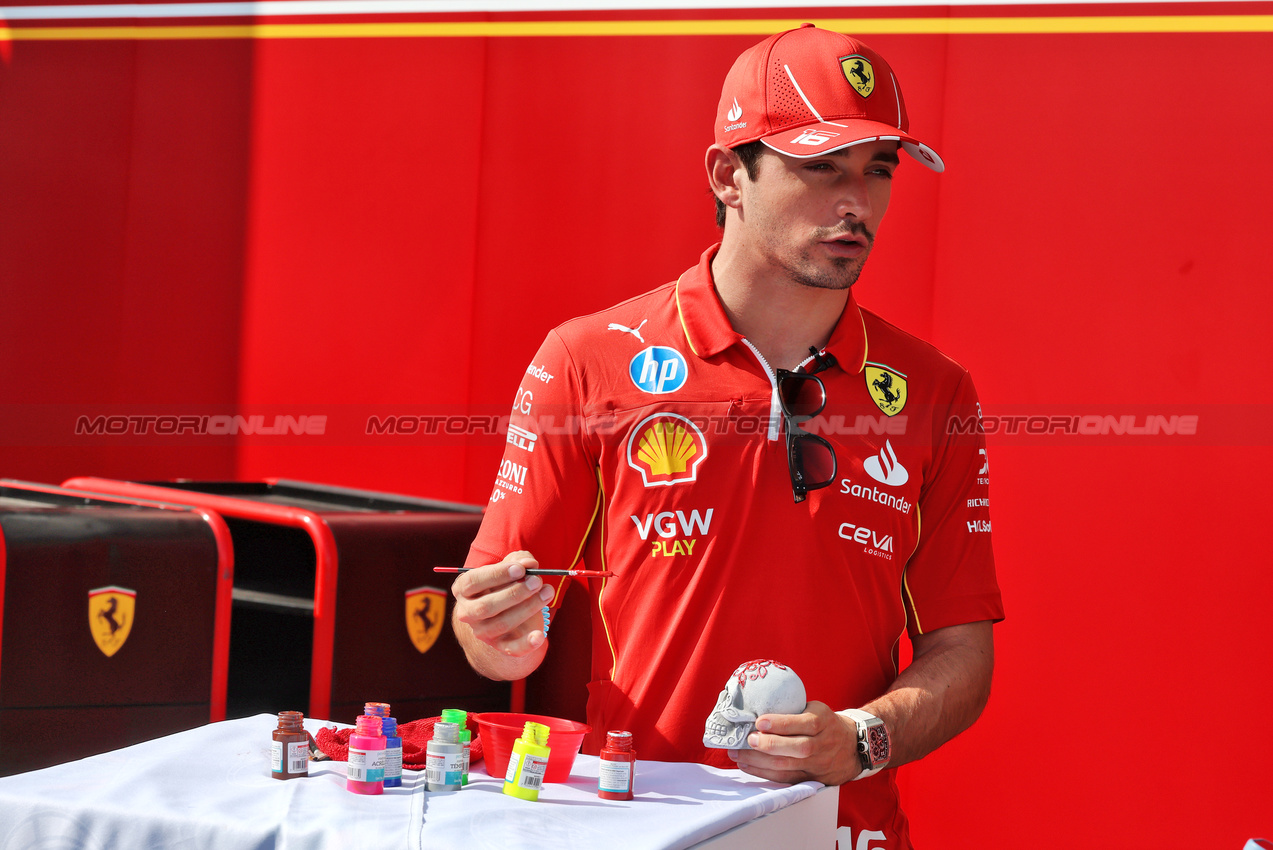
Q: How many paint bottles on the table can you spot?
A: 8